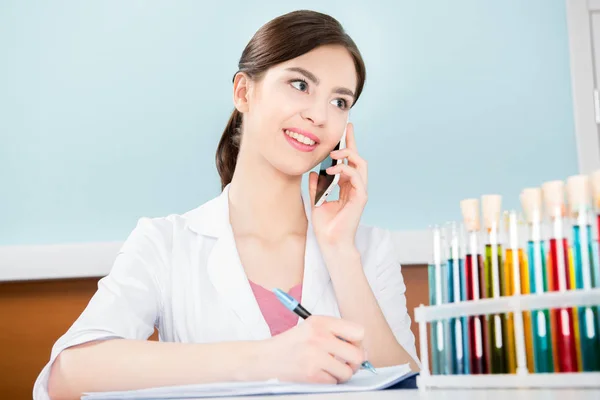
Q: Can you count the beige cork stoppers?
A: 6